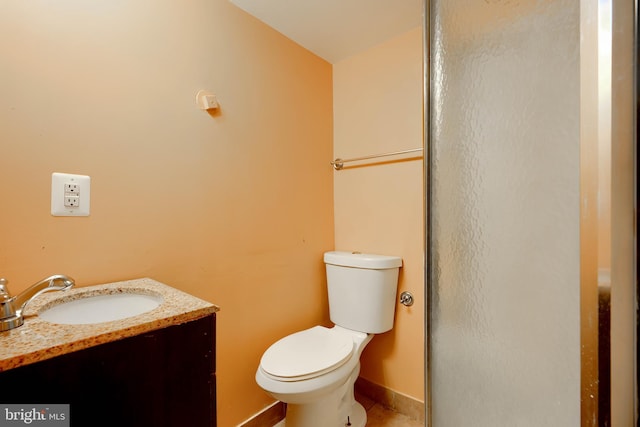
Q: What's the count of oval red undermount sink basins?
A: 0